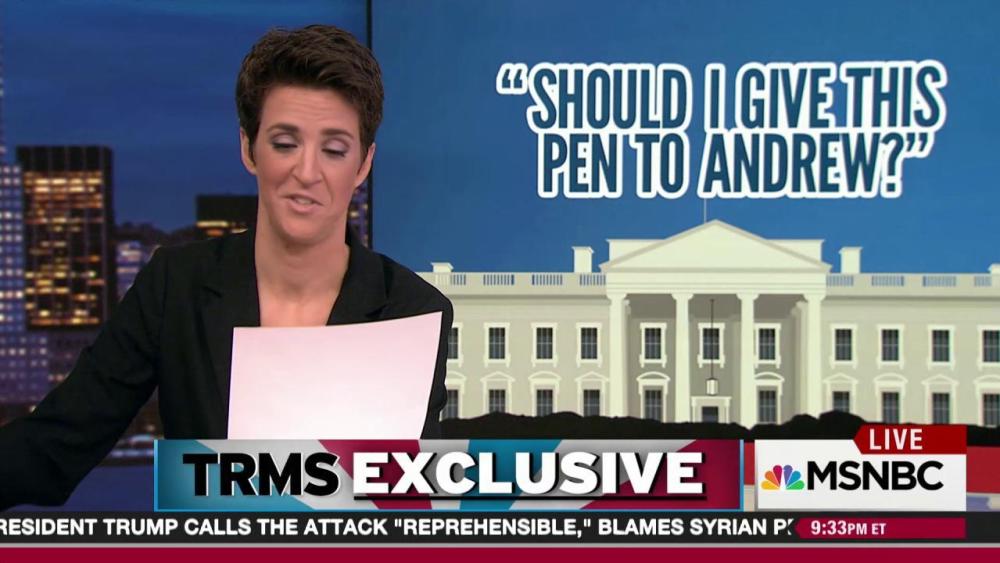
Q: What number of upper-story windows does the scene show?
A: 11